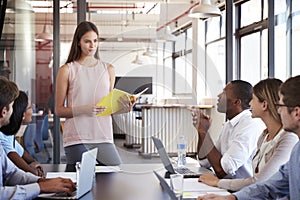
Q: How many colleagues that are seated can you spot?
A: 5